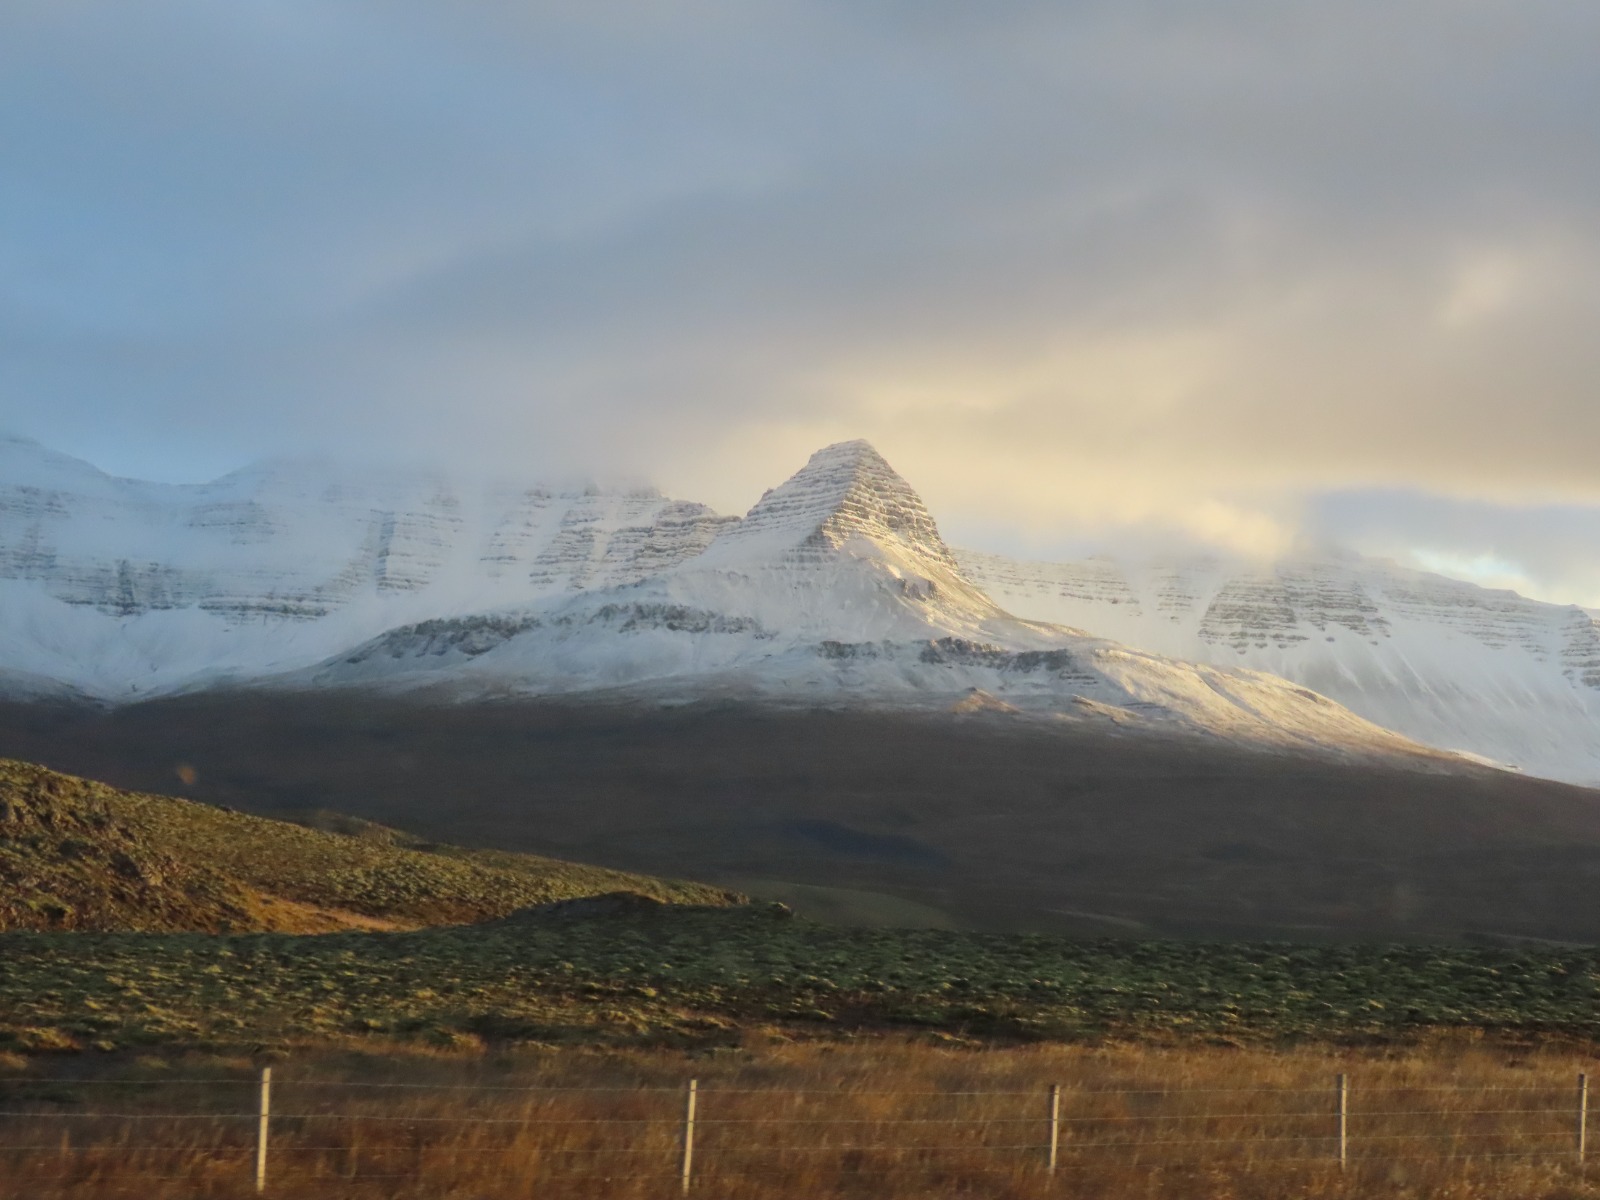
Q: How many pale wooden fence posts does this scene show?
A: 5